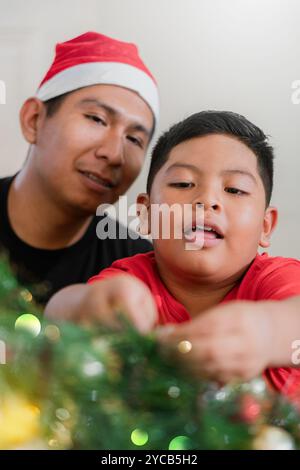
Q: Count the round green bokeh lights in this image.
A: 3